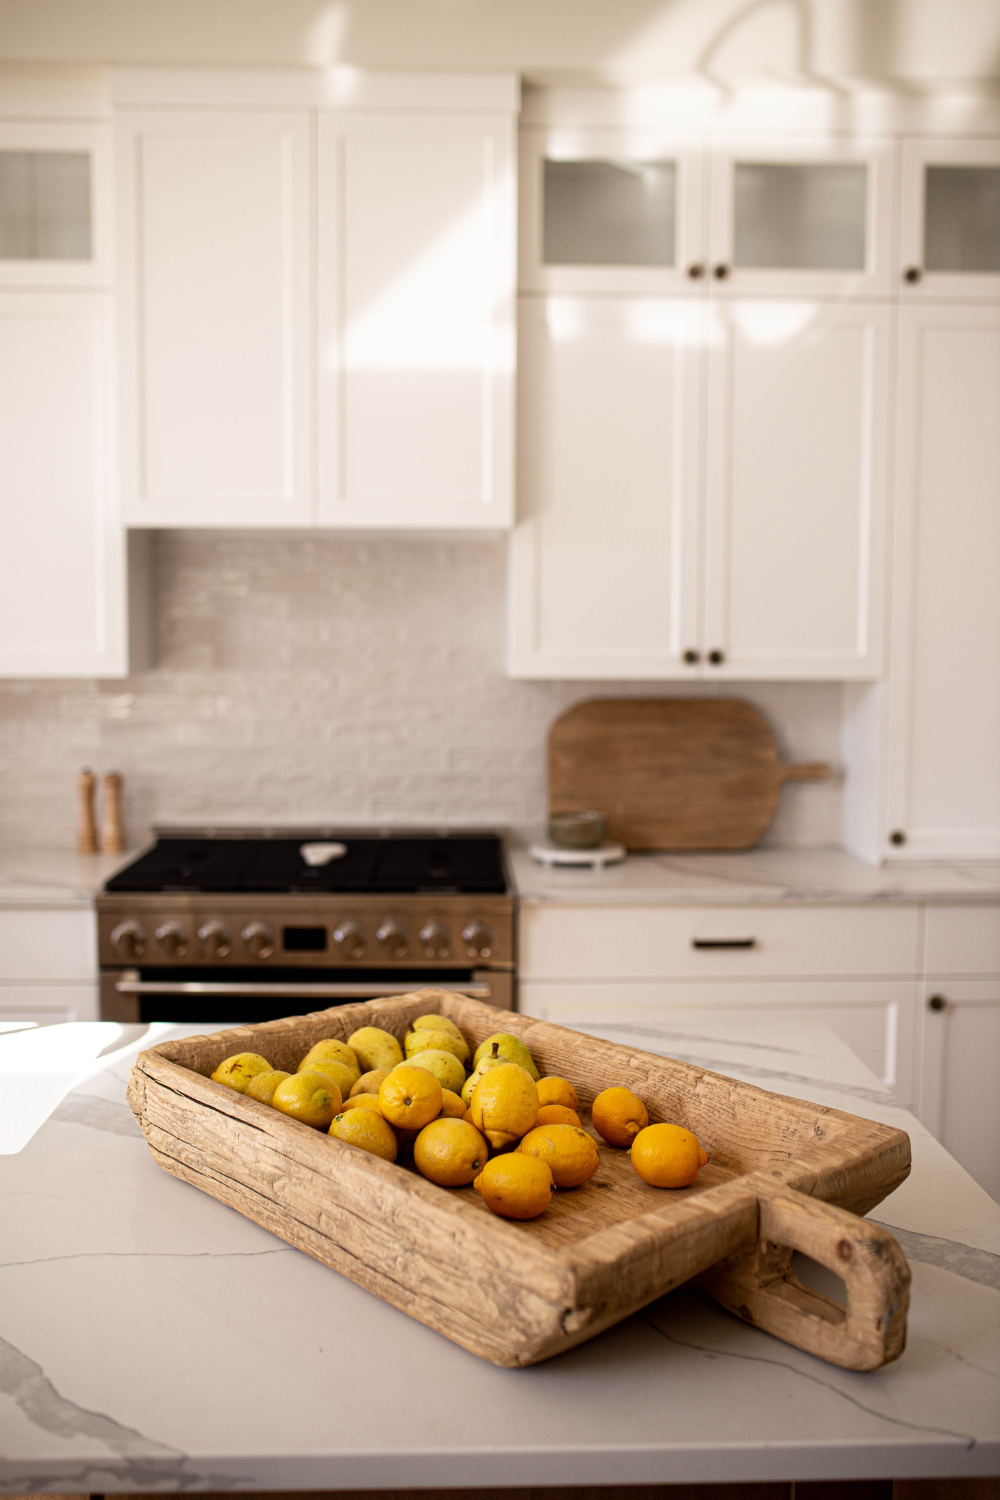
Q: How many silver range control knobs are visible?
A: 8